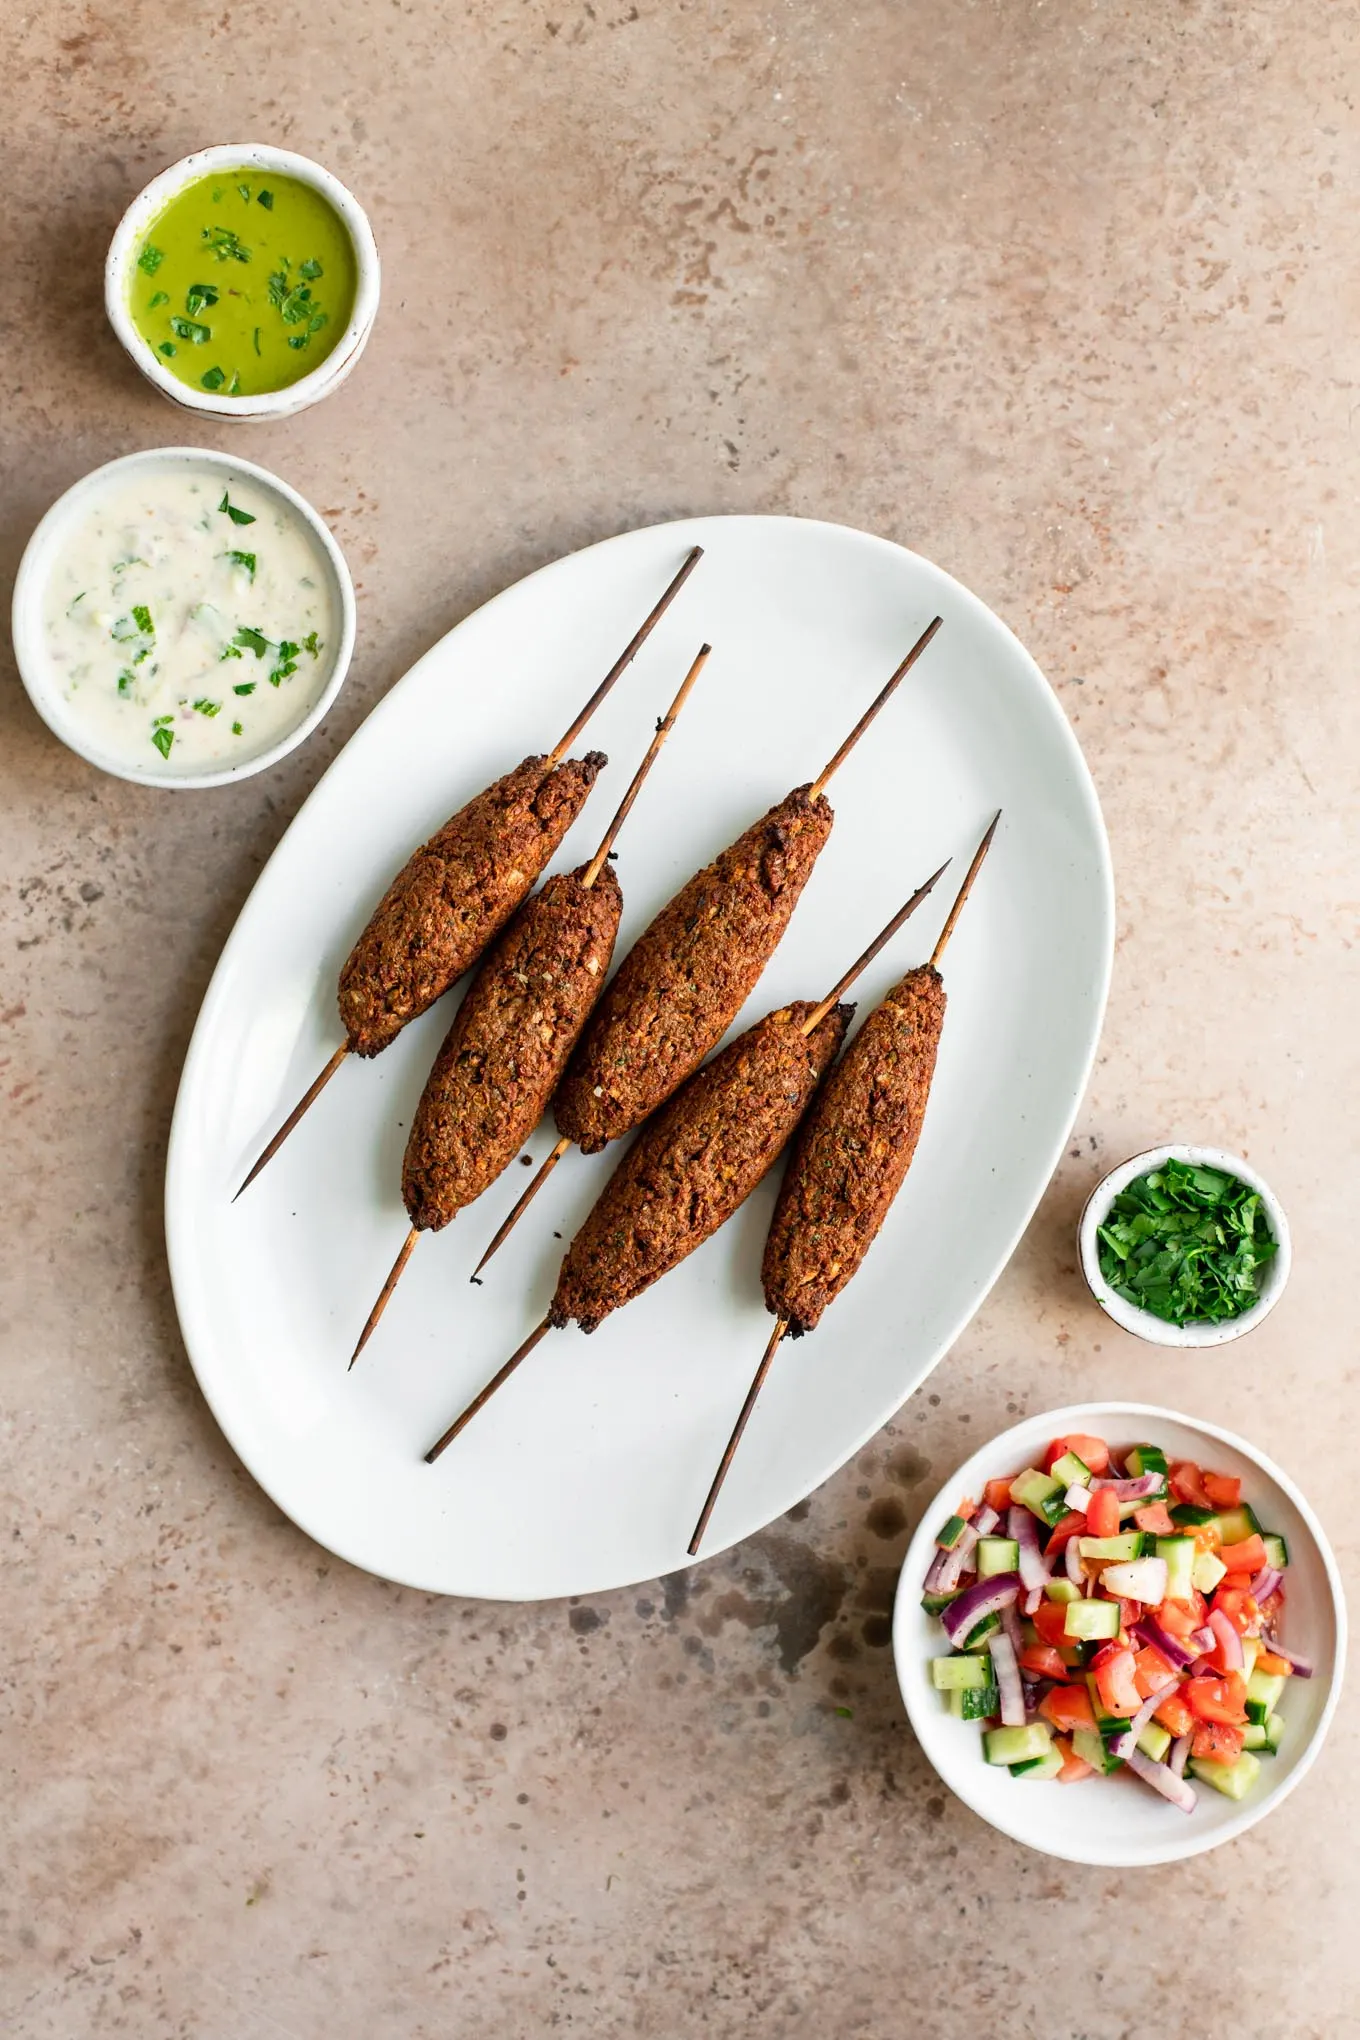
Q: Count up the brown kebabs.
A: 5